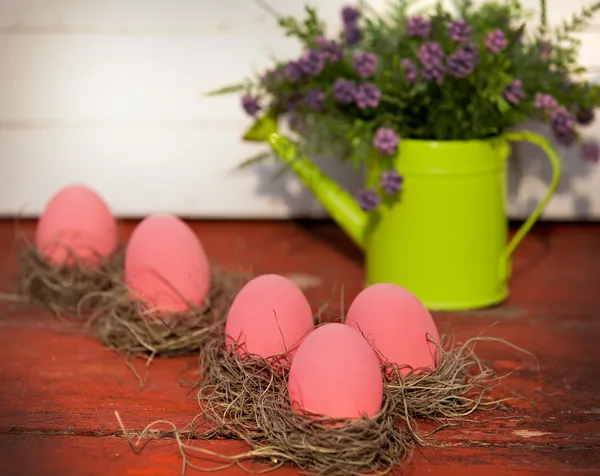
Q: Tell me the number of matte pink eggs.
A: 5